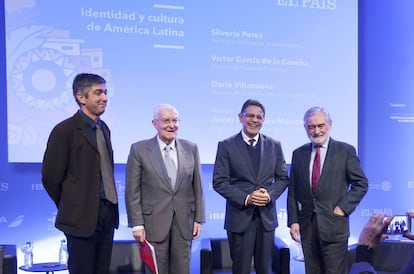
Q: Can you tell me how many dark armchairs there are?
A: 4